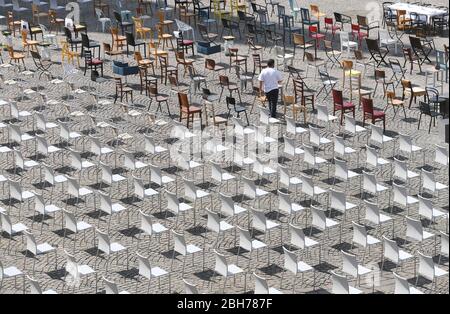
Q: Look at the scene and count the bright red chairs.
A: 3